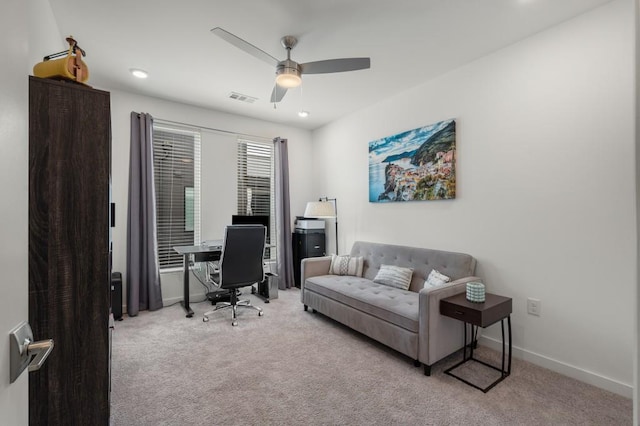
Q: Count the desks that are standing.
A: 1